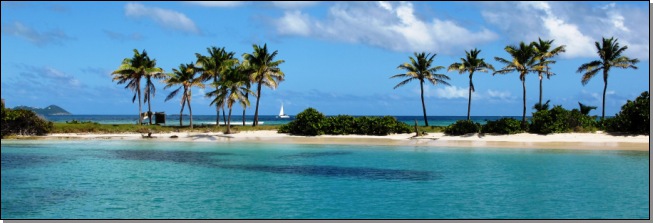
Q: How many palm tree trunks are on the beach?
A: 14